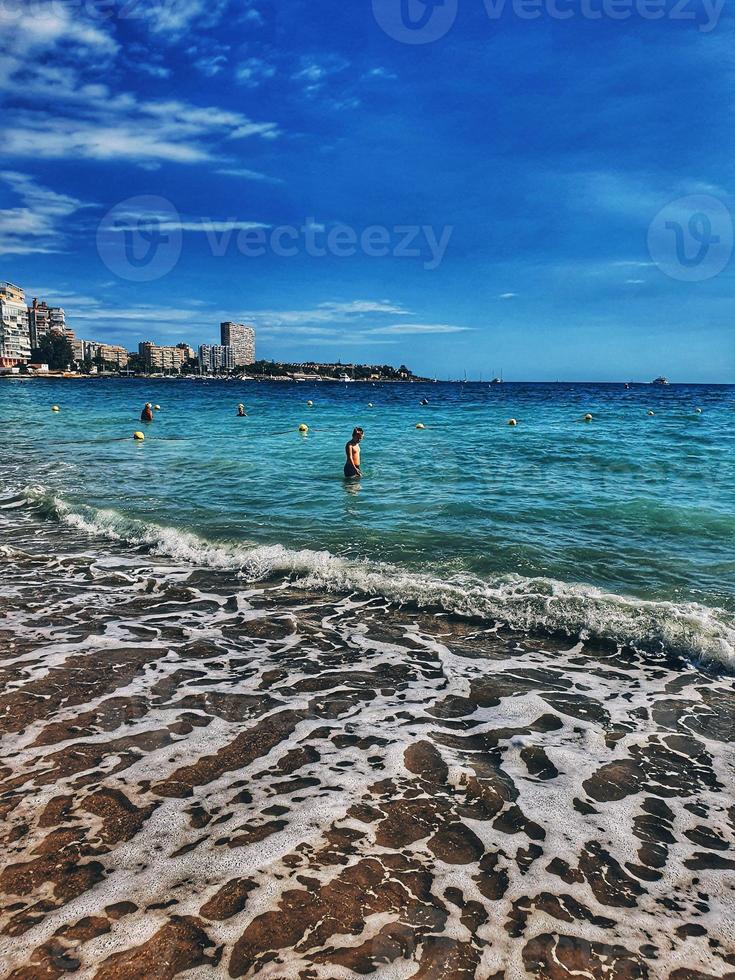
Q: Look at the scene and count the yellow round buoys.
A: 11